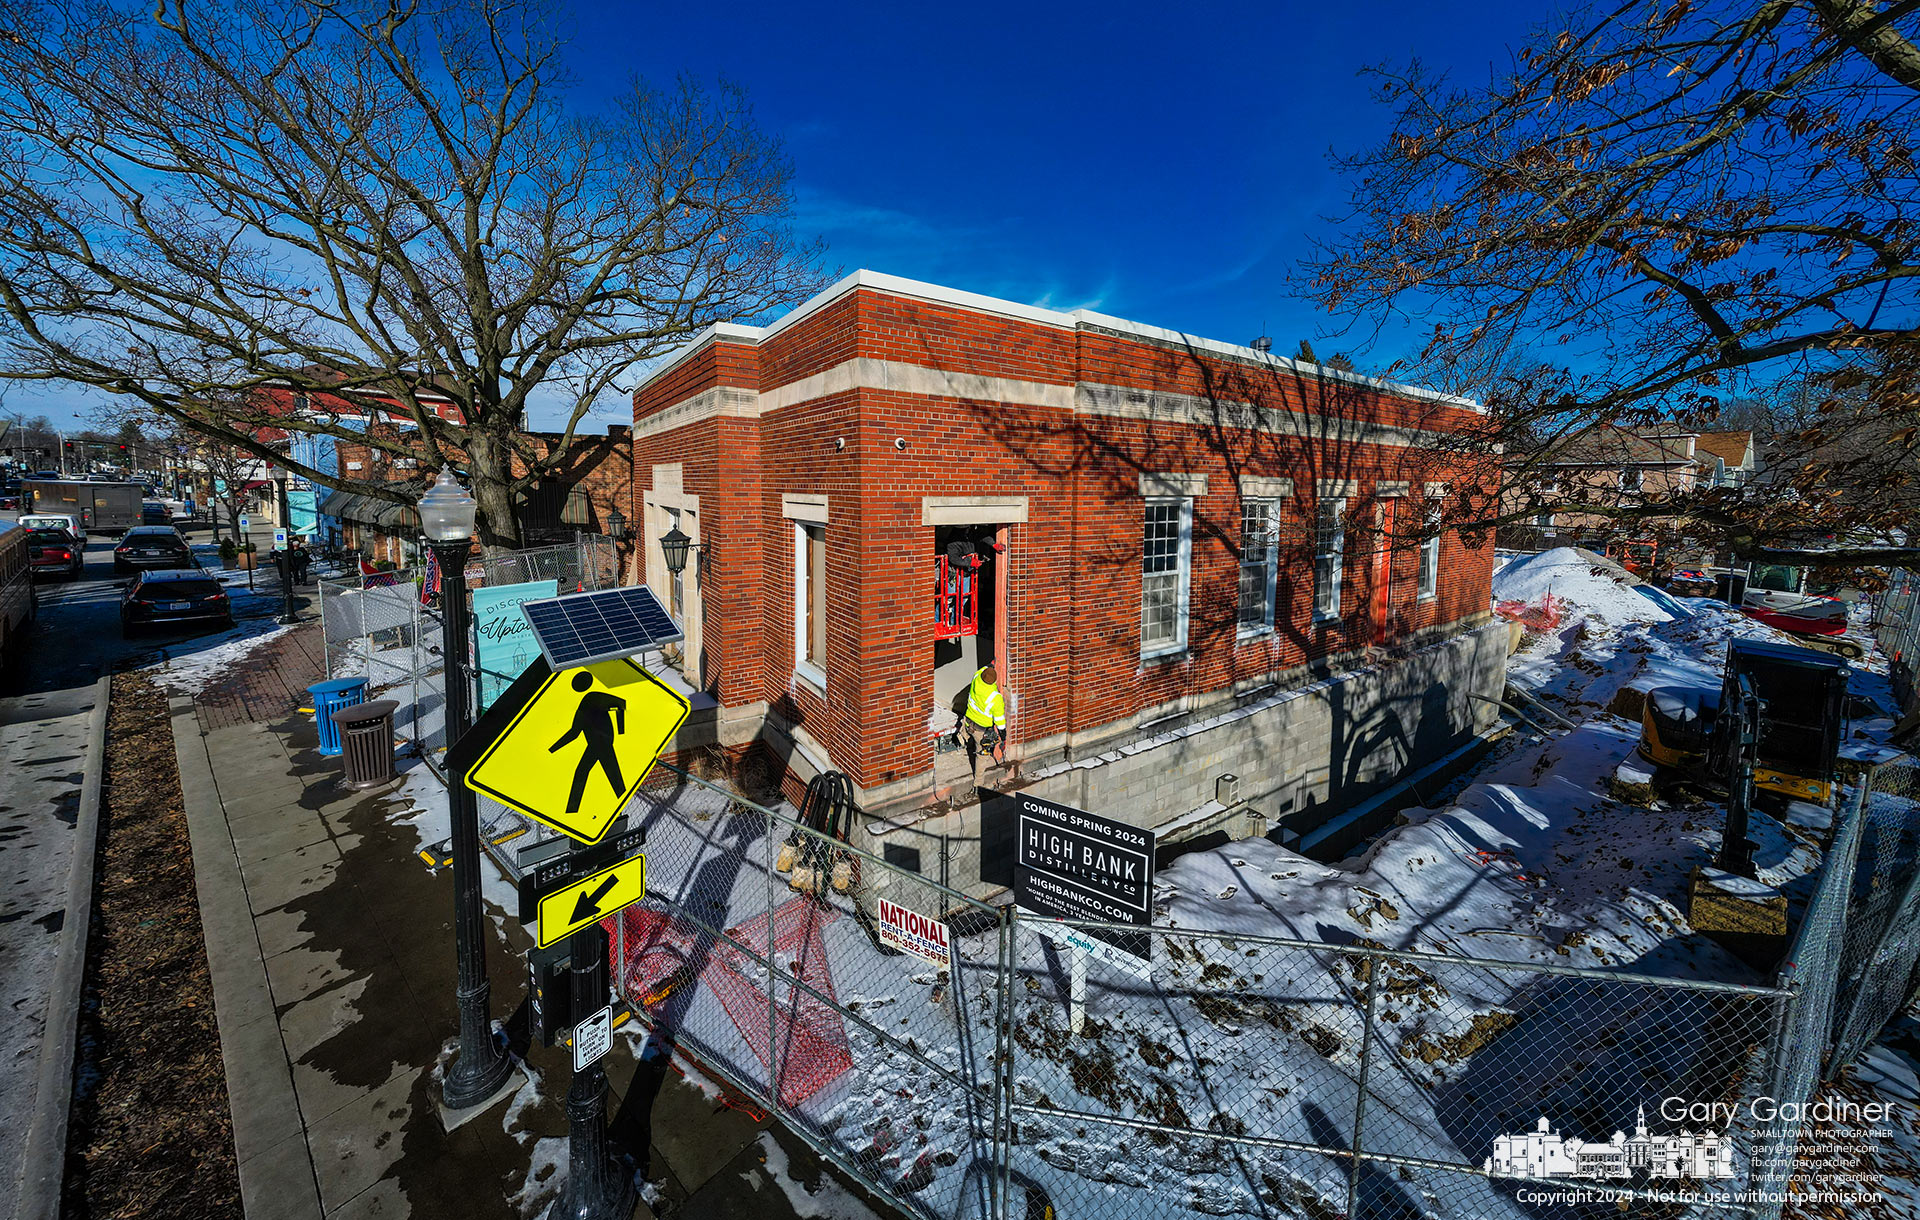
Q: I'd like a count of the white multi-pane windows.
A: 4